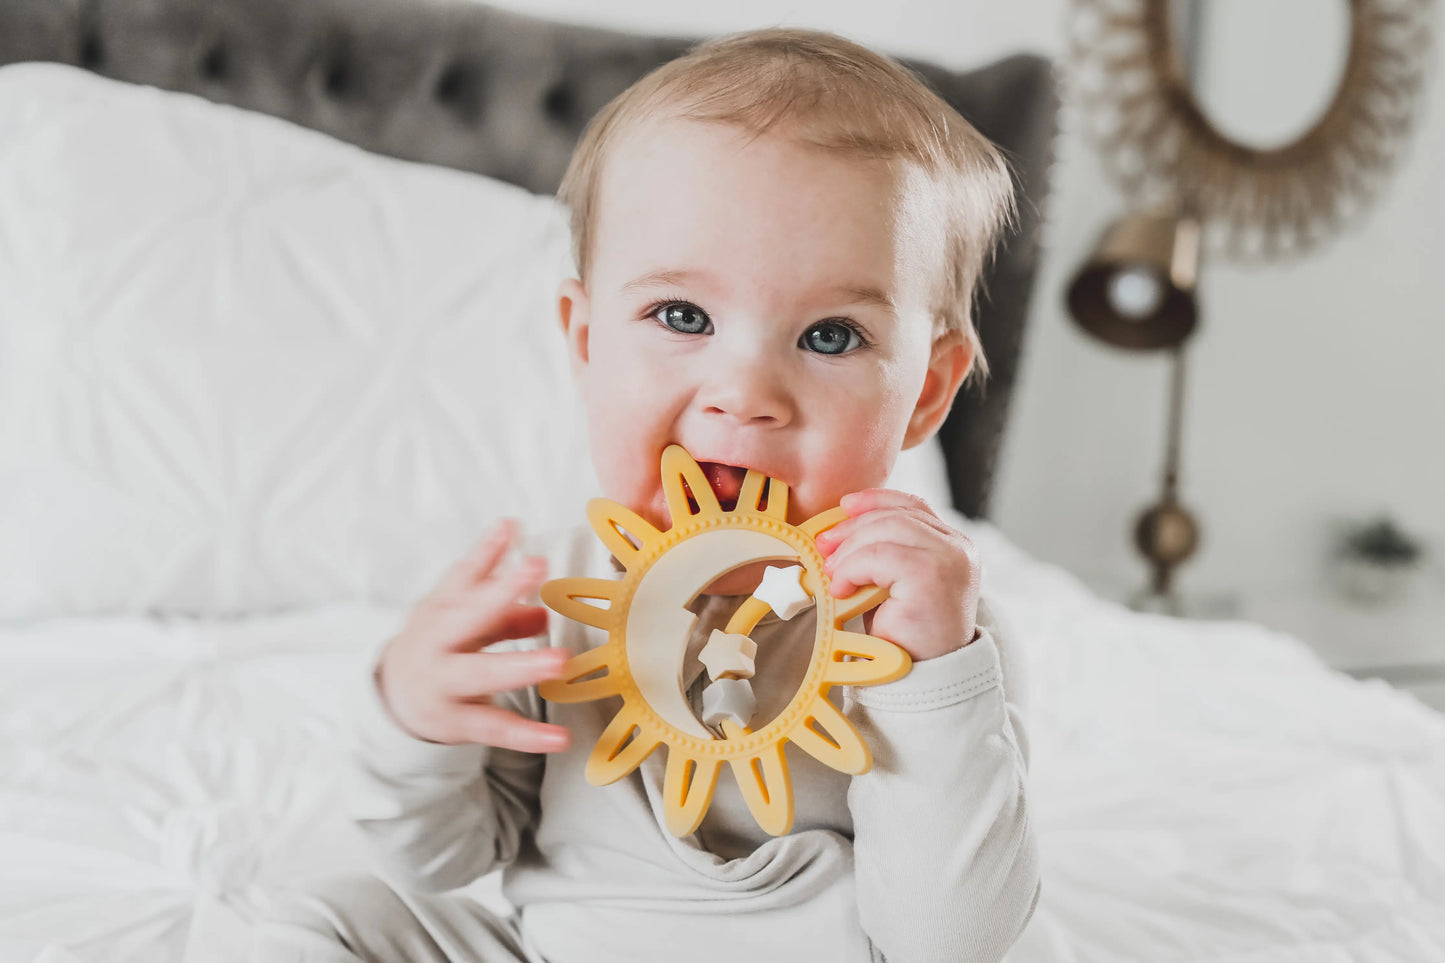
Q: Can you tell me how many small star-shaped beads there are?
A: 3